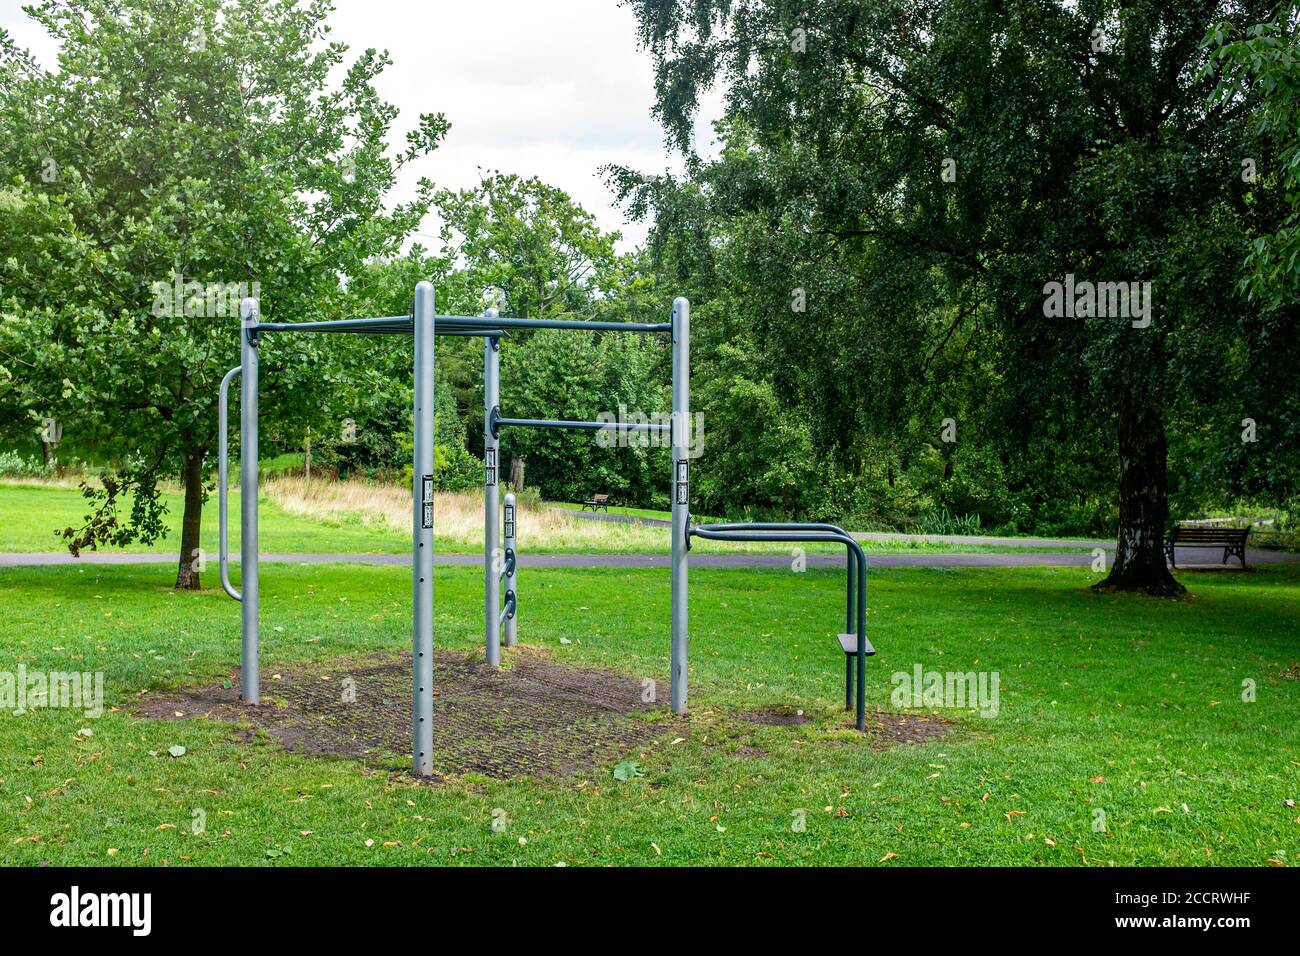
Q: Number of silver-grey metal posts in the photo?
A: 5